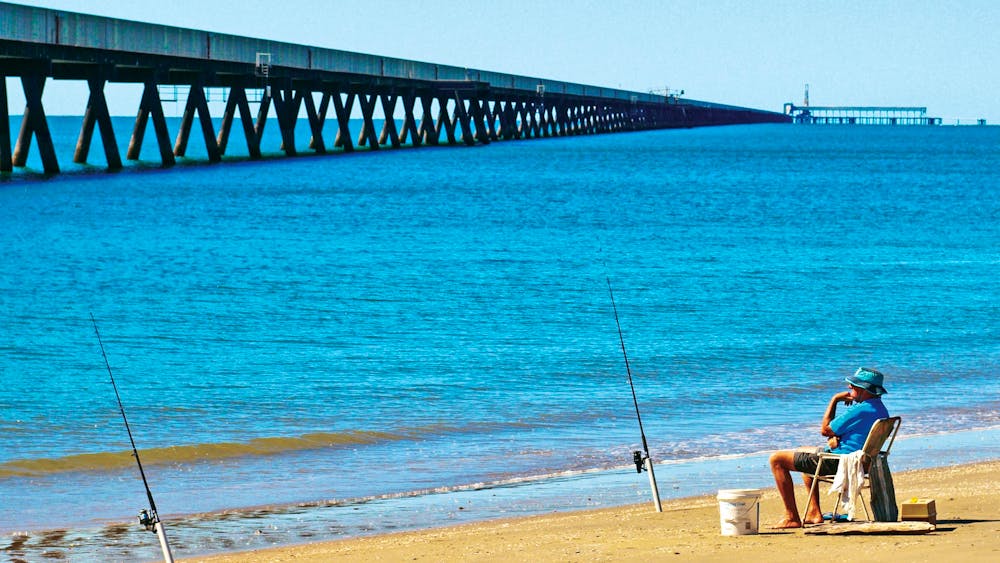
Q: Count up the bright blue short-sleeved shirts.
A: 1